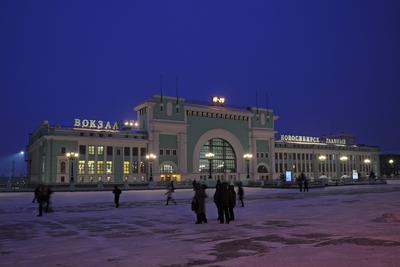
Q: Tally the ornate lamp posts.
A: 8